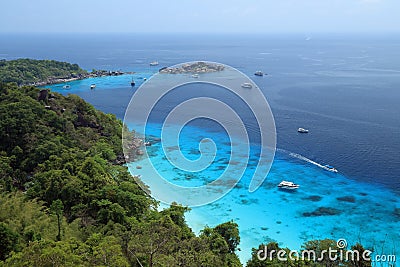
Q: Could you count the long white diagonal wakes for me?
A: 1